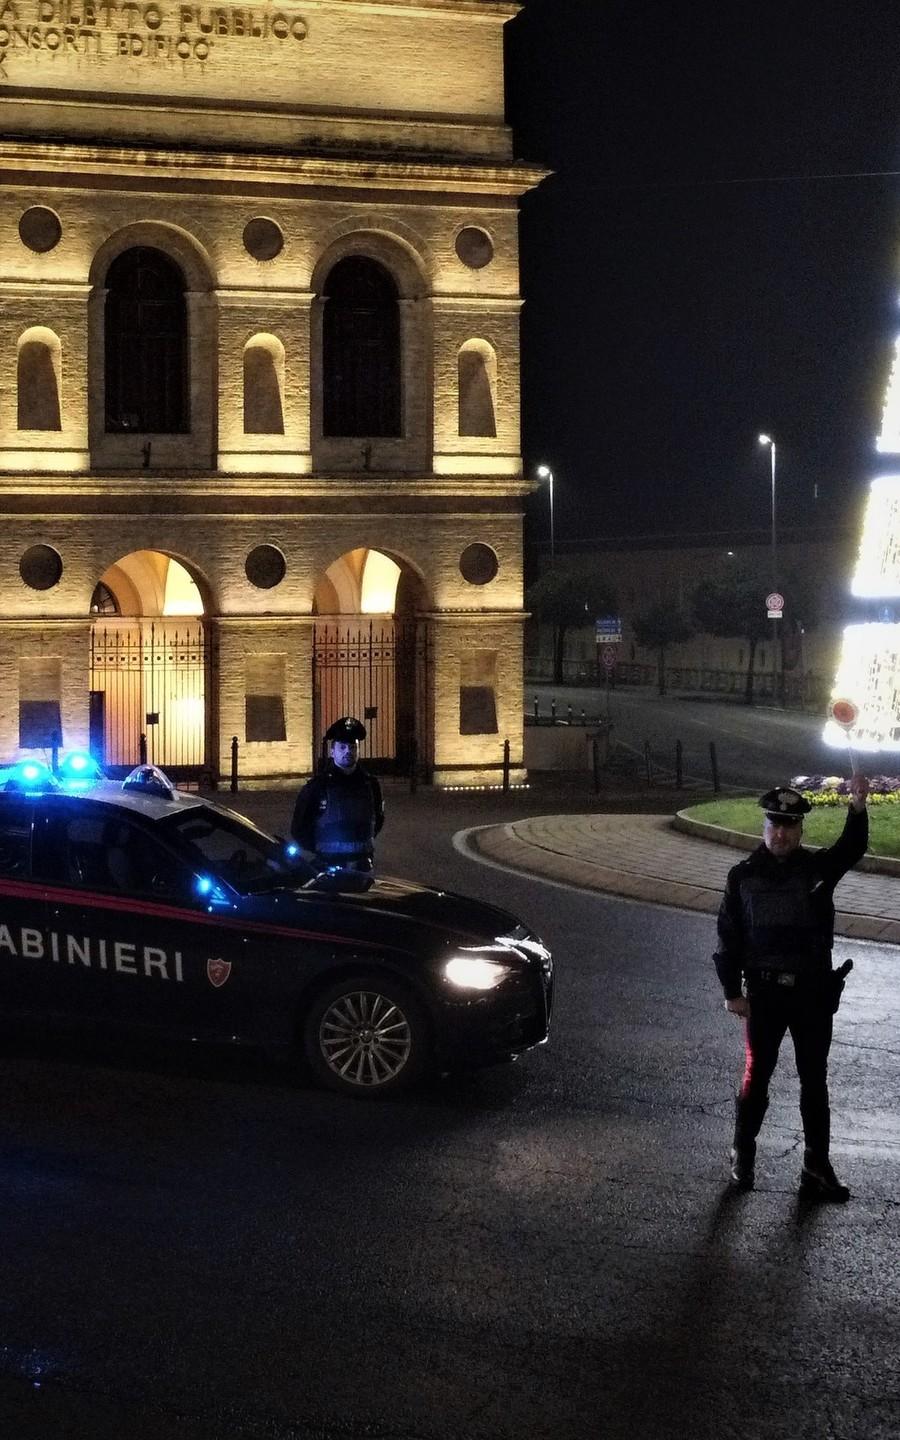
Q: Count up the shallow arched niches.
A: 3